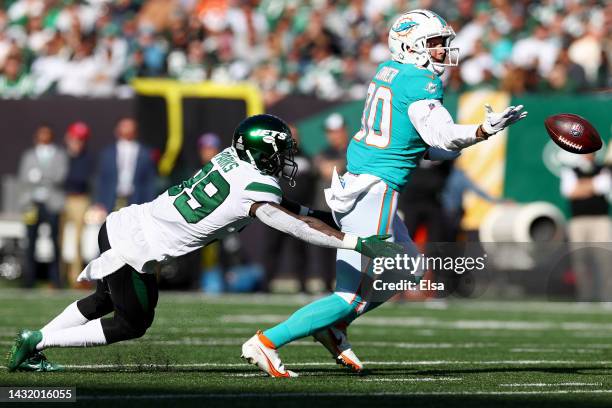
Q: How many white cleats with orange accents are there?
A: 2